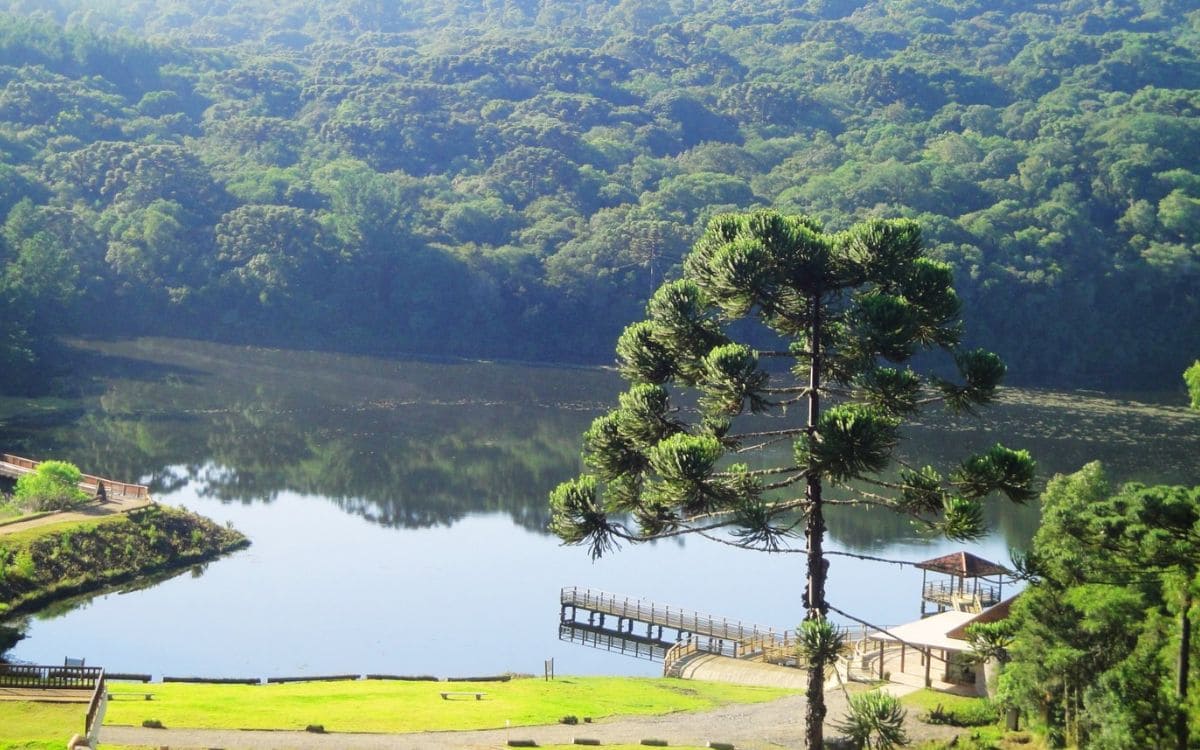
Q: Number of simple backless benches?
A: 2